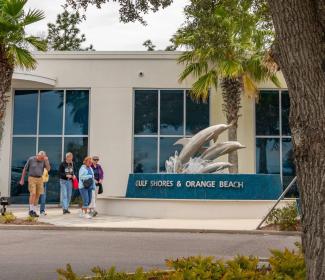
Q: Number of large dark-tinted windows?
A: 3